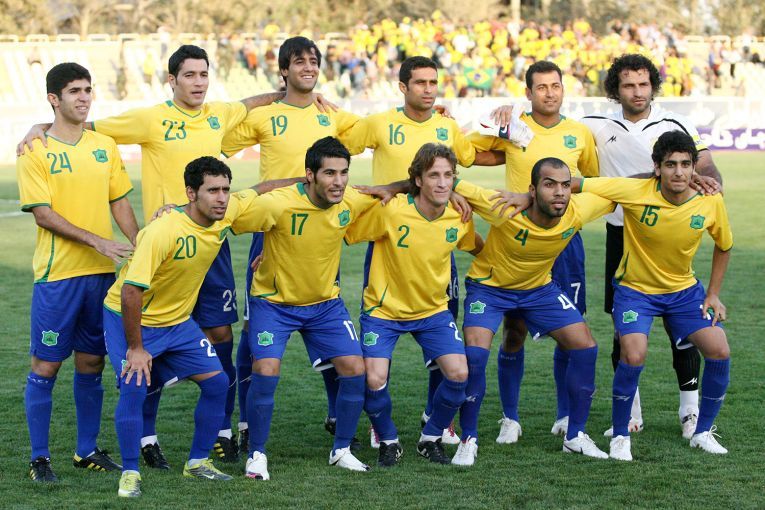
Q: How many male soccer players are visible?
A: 11